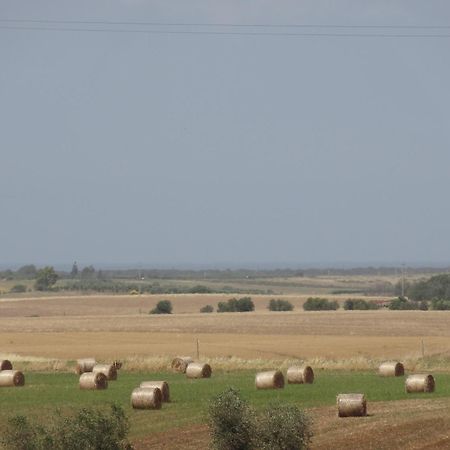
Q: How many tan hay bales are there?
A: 14